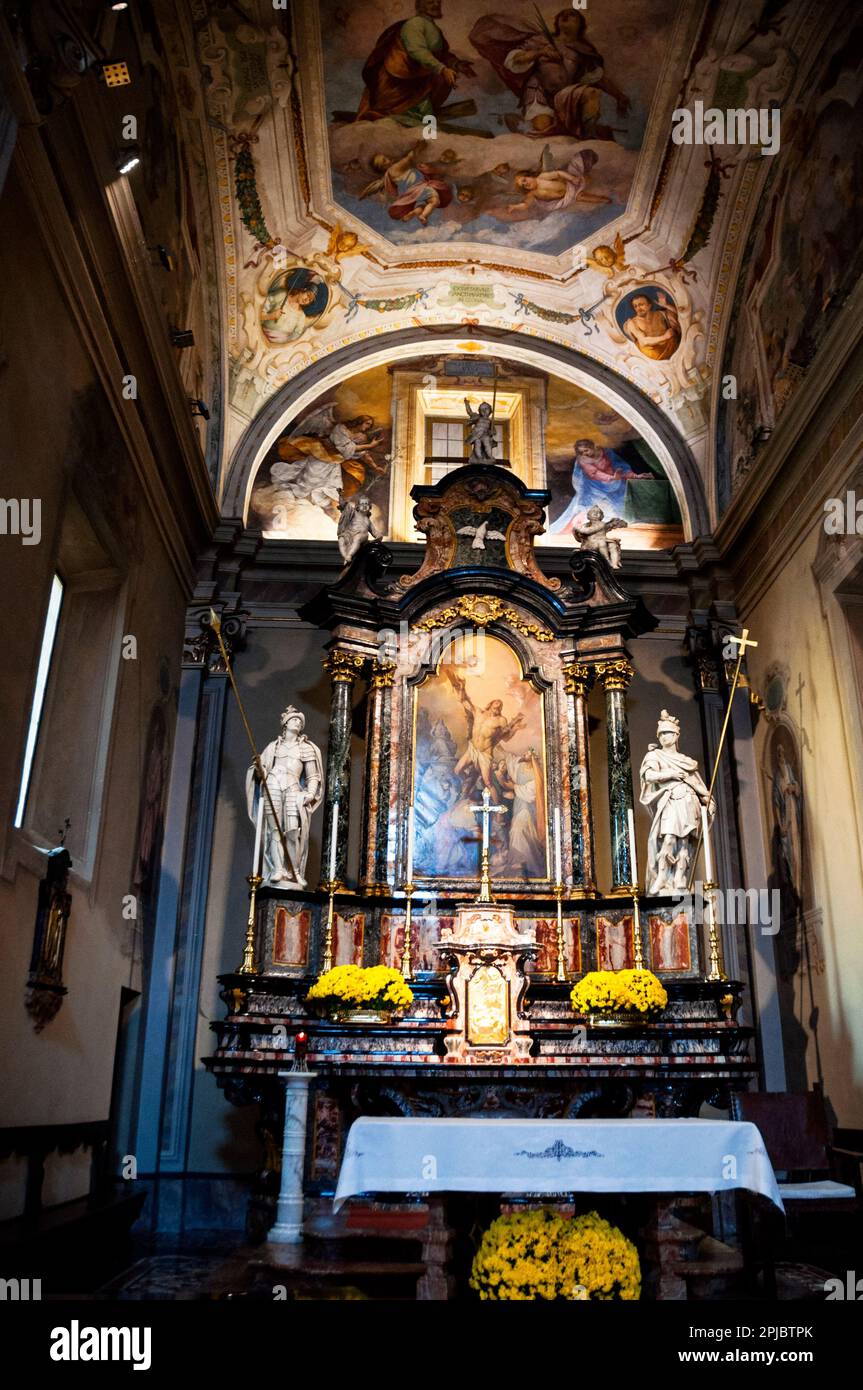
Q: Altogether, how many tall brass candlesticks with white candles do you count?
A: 6